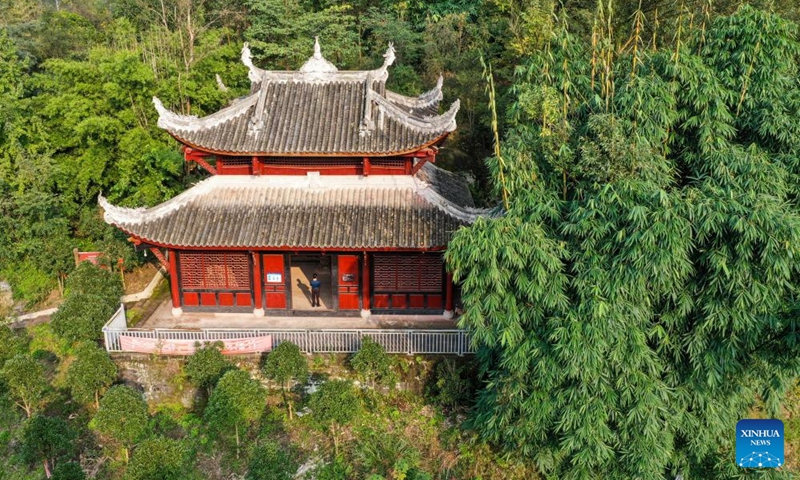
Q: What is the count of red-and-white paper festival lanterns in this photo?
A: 0